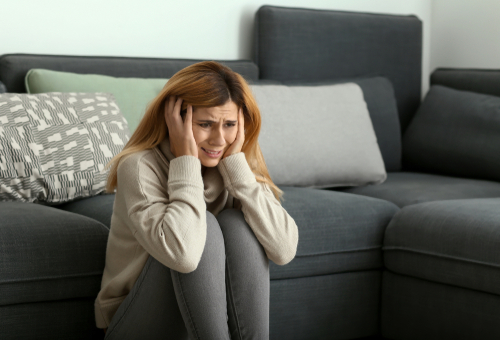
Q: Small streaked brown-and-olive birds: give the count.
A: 0